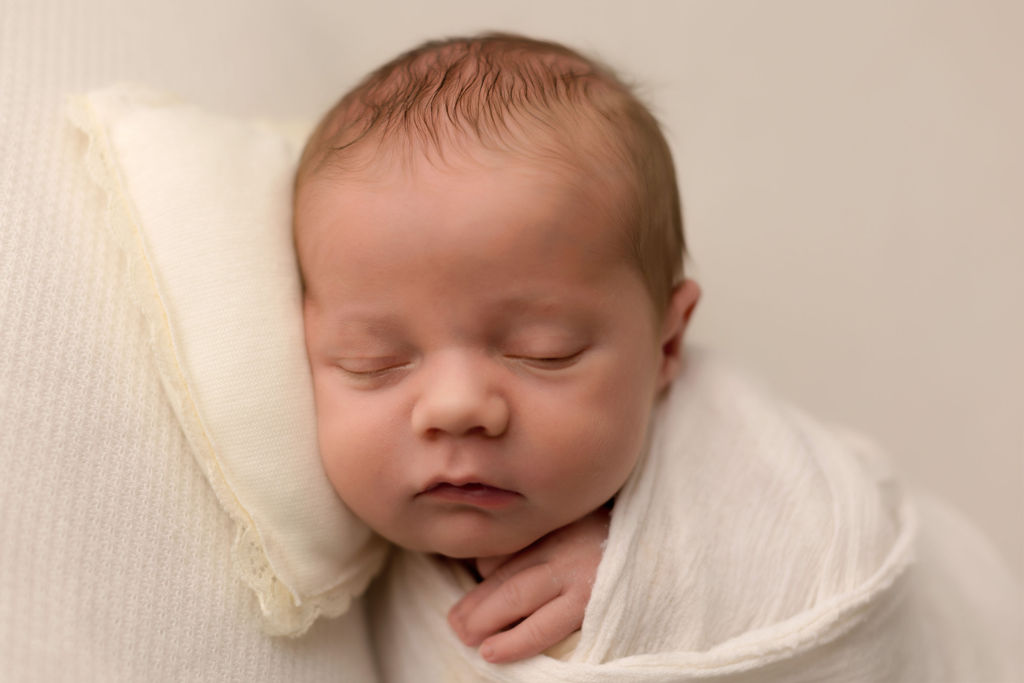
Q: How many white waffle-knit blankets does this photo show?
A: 1